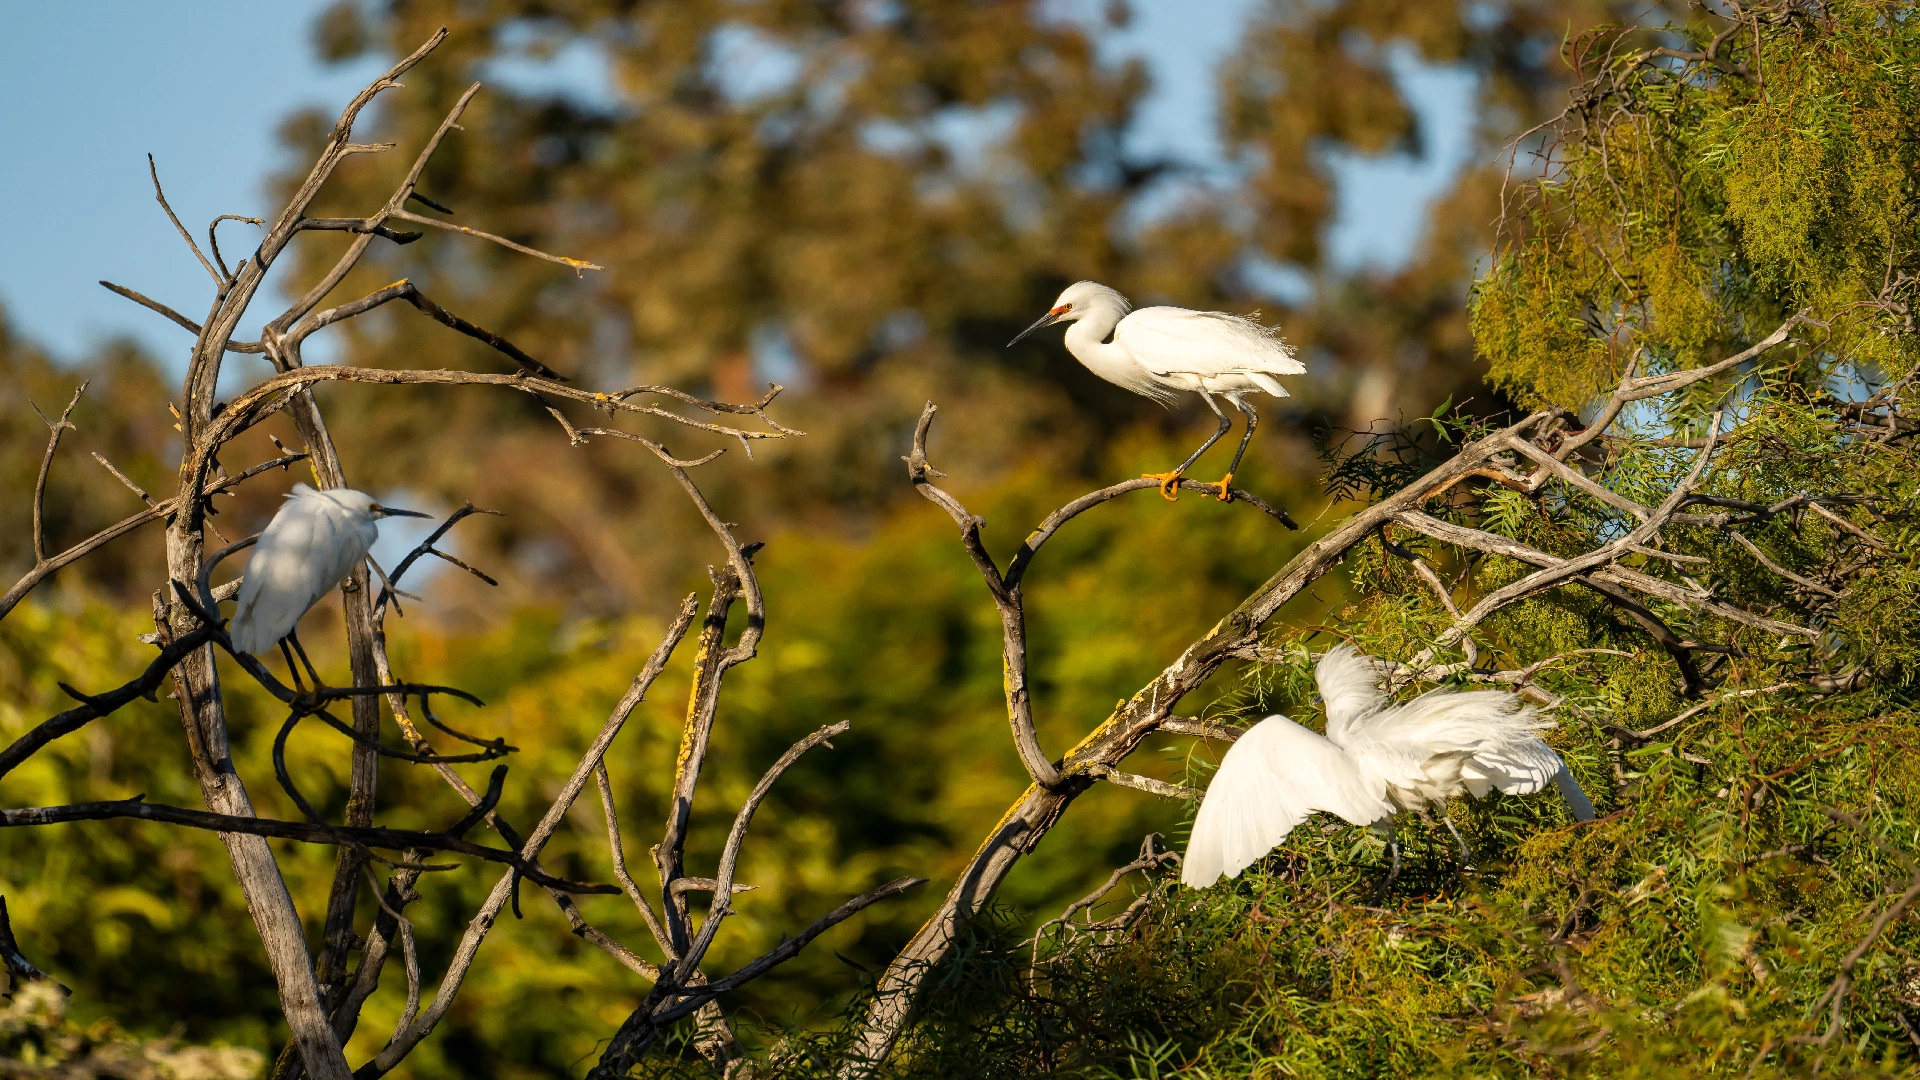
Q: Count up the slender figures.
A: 3